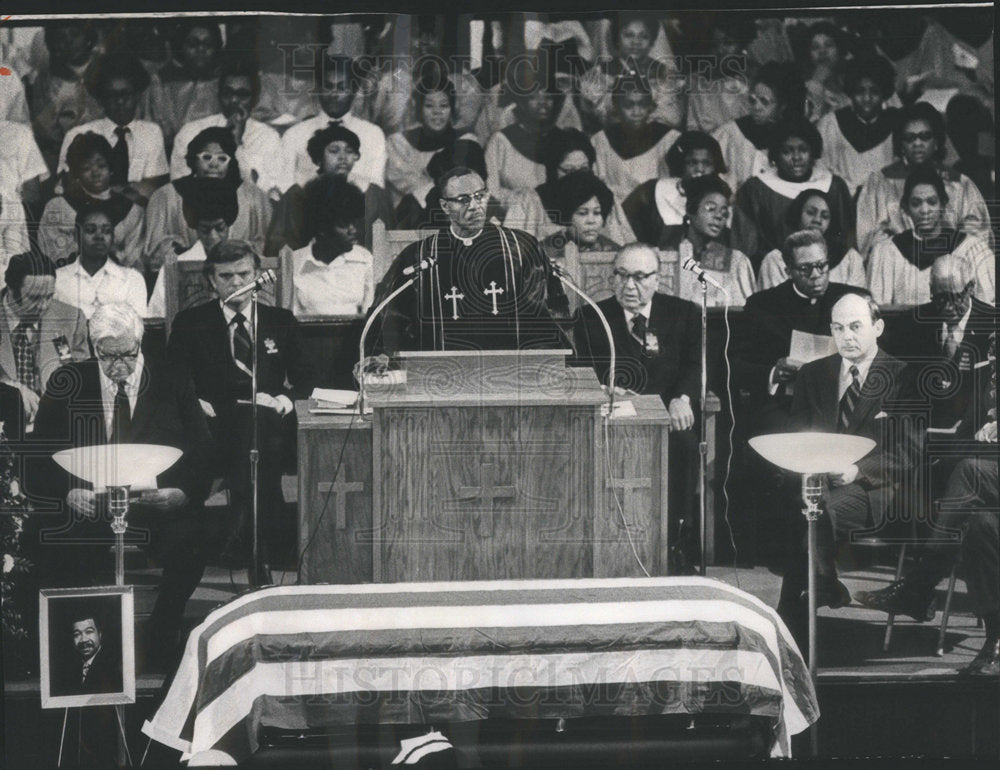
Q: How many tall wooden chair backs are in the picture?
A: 3